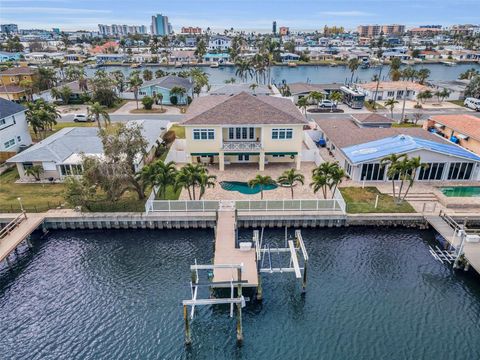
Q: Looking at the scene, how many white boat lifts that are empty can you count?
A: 3